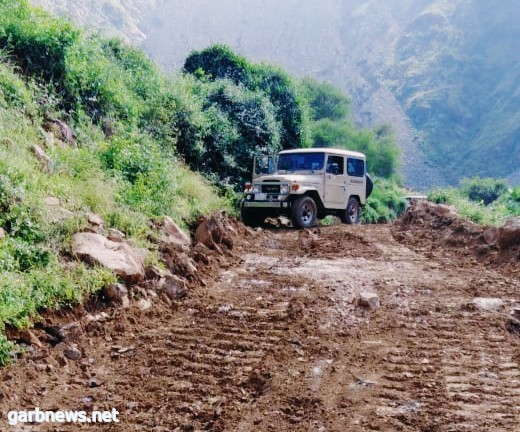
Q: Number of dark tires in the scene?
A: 4